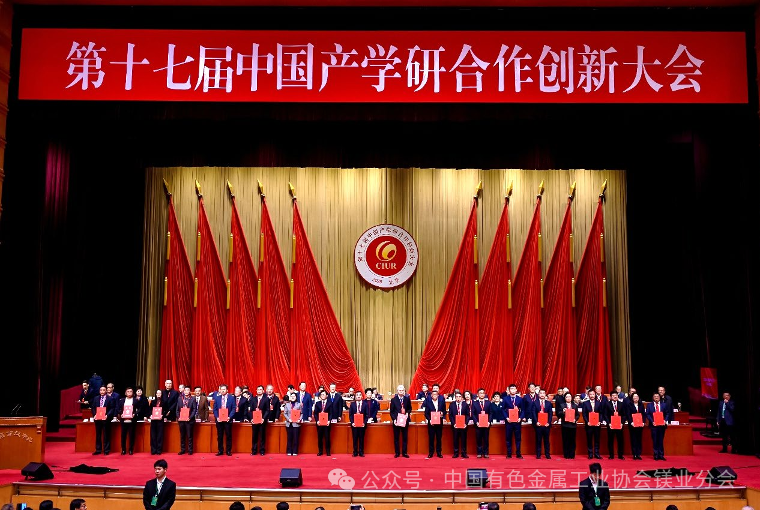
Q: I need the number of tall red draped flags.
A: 10